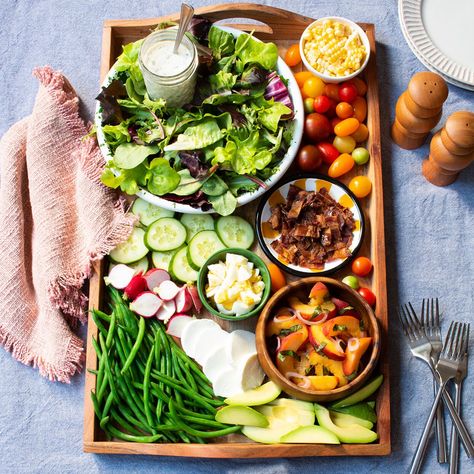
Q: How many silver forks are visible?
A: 4